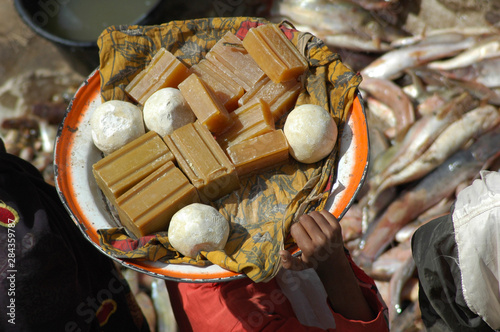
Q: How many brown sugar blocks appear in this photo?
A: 11